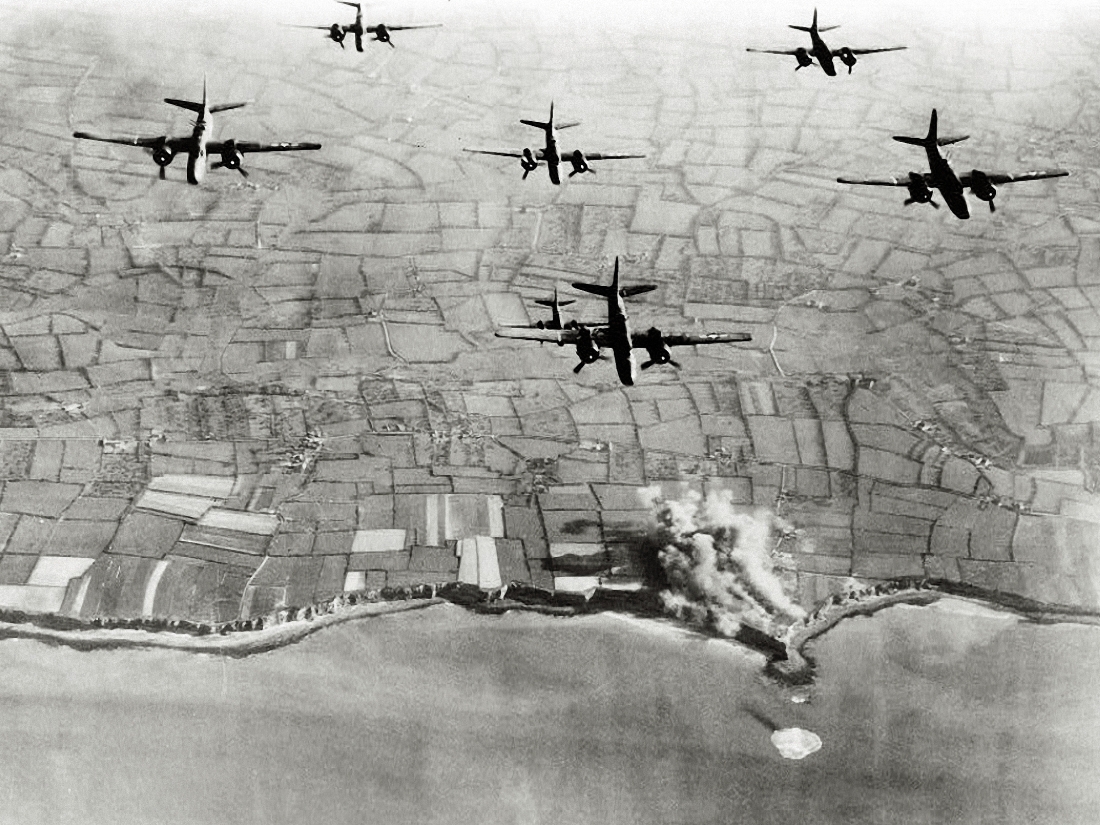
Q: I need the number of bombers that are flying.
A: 7